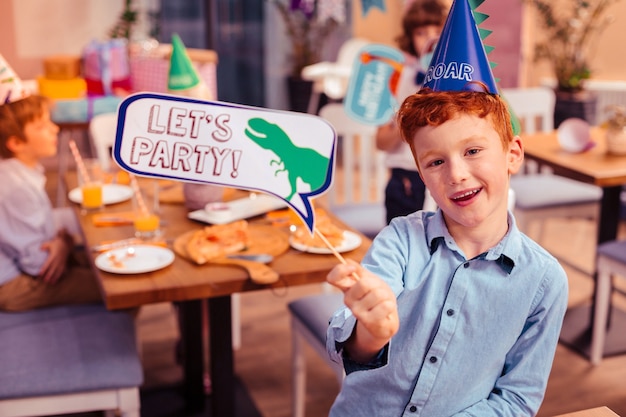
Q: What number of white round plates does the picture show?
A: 3